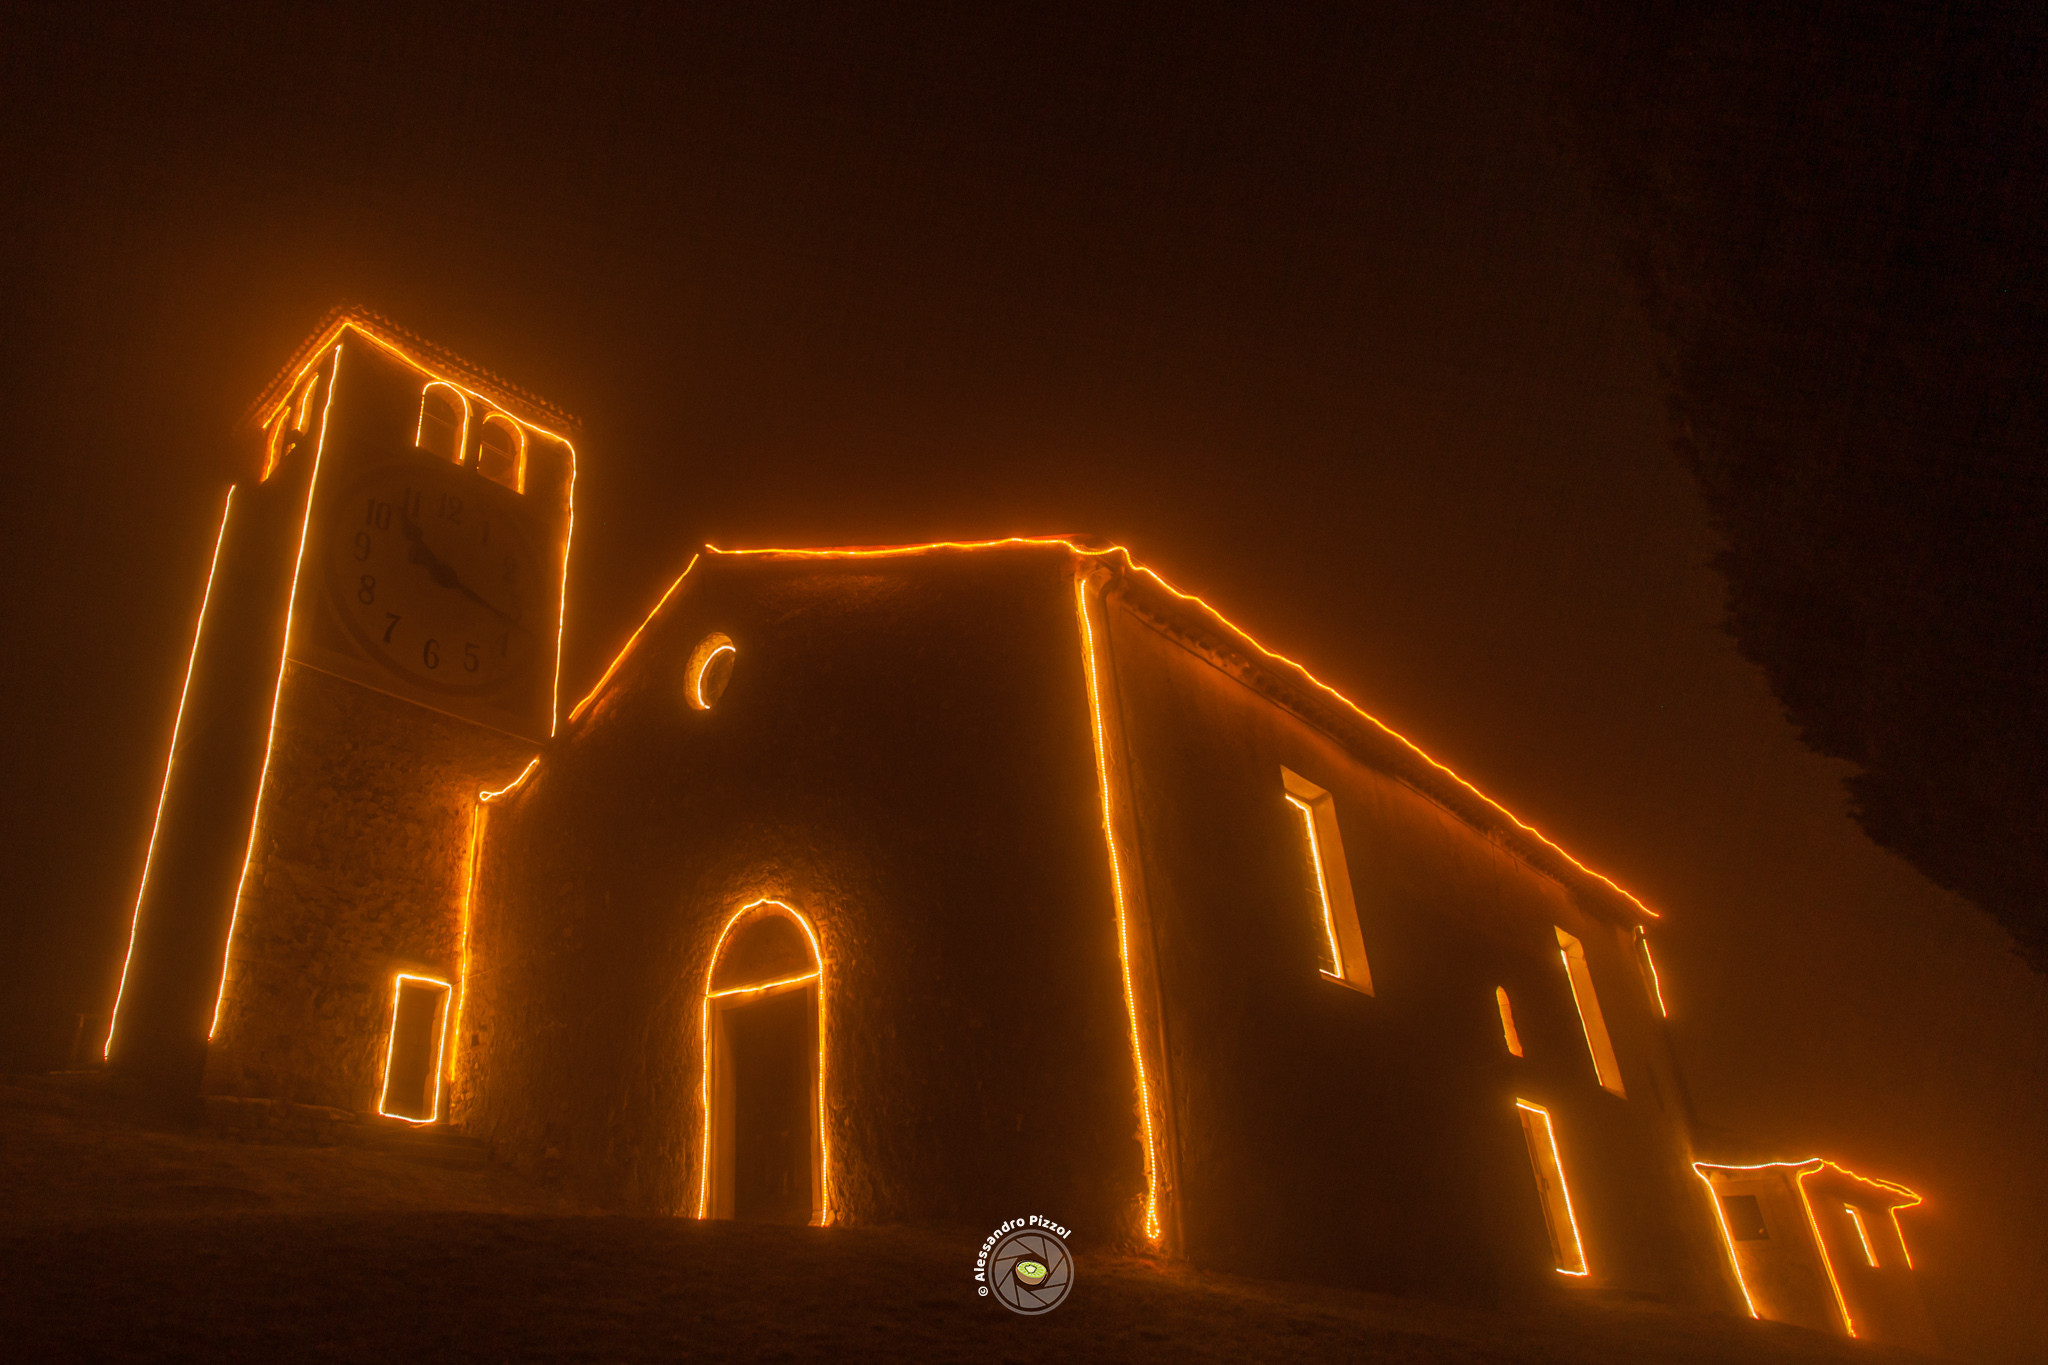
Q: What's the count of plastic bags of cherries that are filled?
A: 0